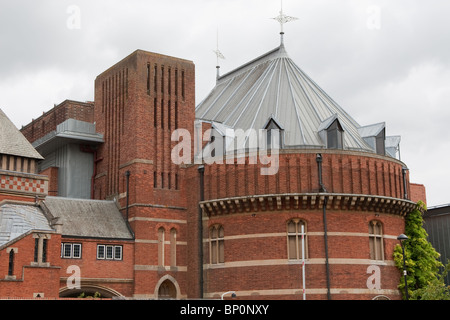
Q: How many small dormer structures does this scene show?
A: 5